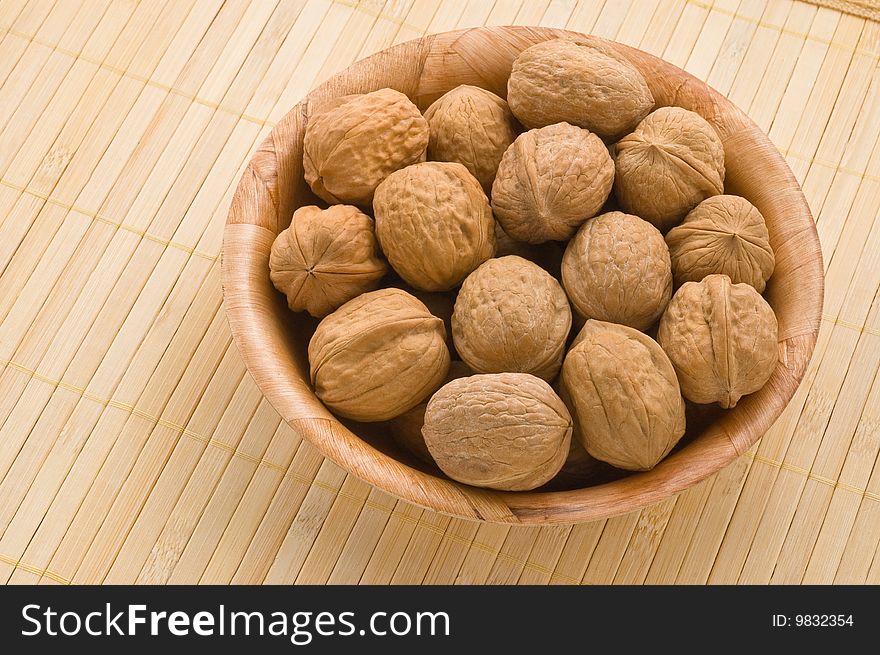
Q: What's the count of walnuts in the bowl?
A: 14